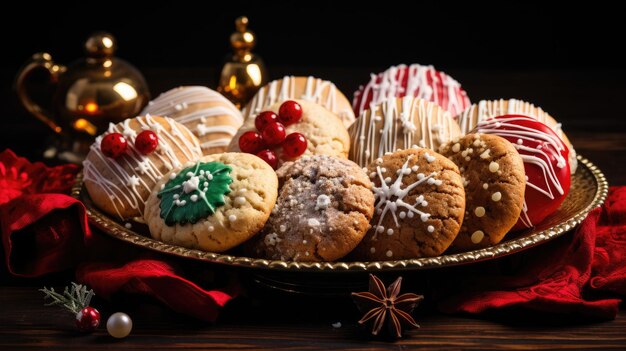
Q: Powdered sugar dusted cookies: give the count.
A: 1